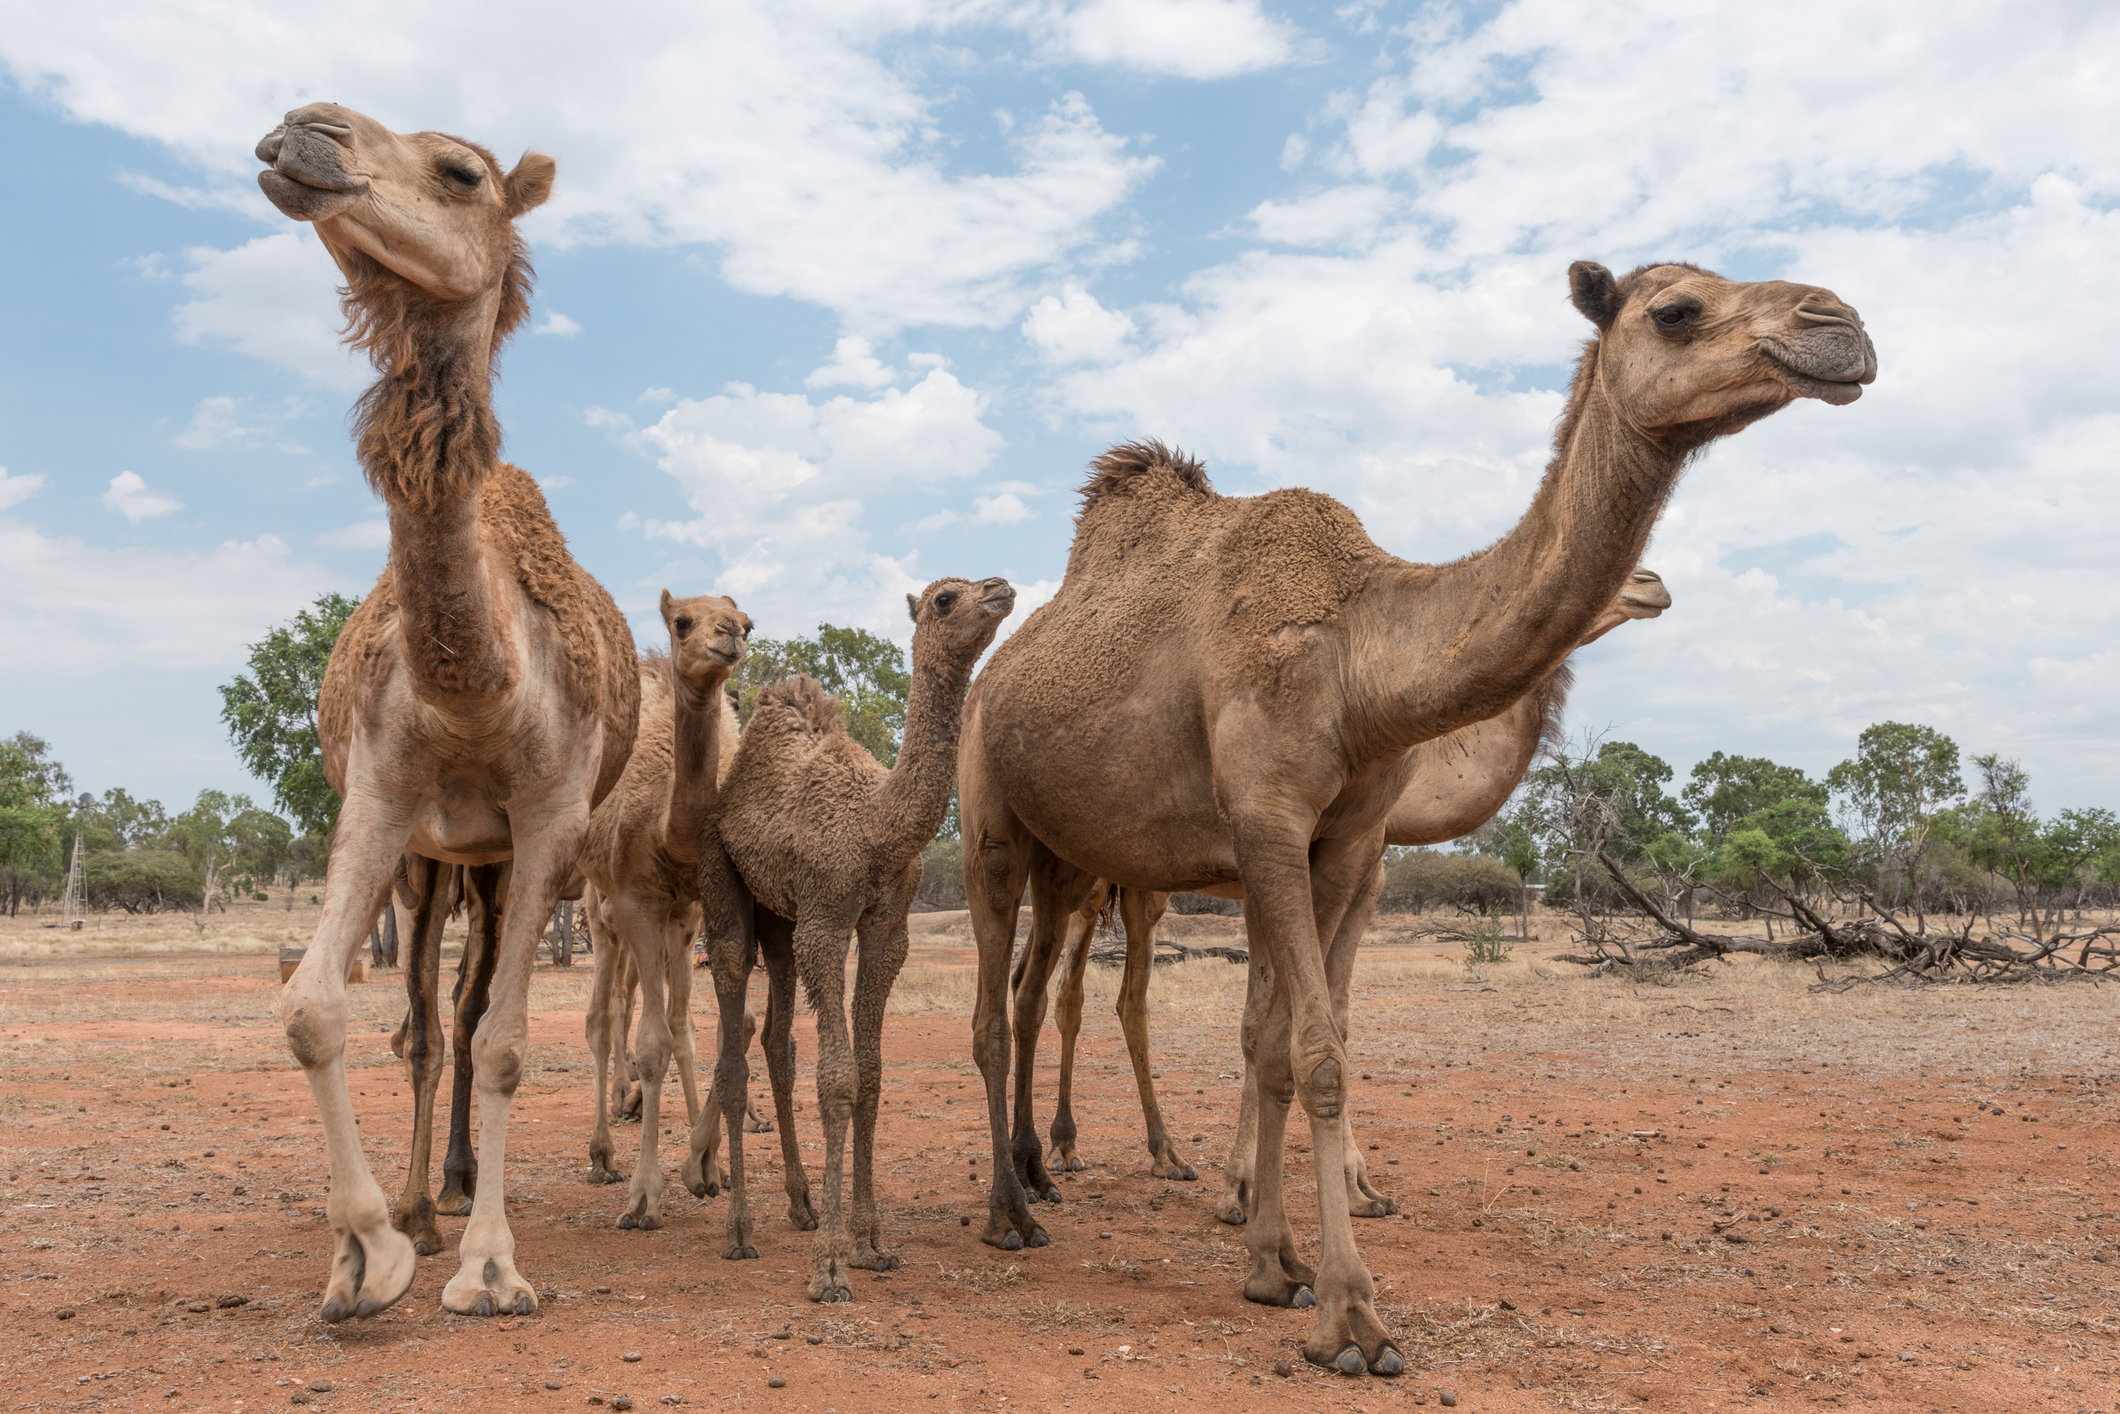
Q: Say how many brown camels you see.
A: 5